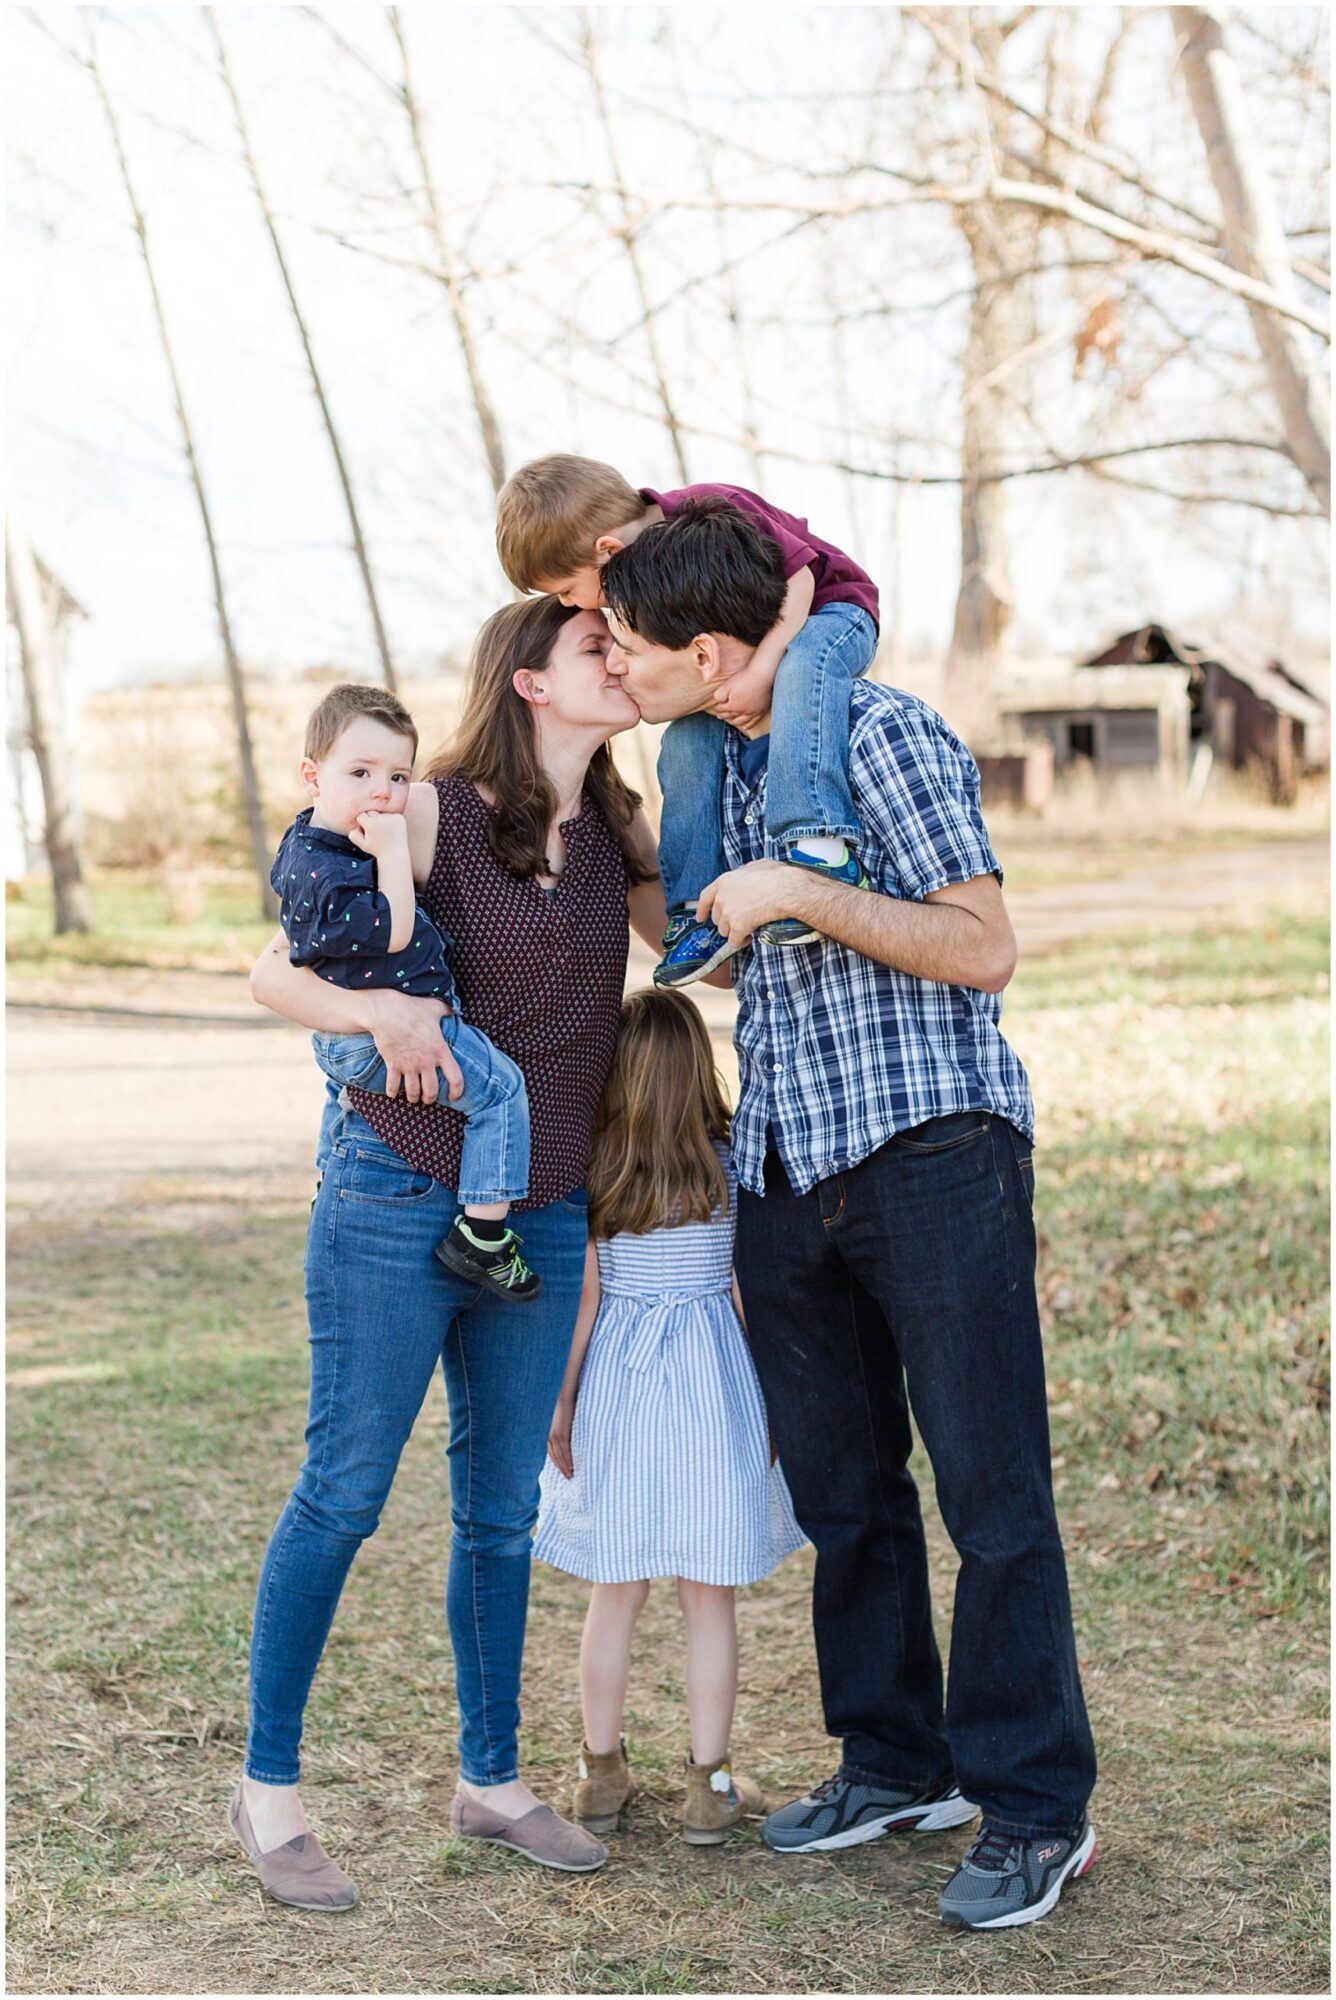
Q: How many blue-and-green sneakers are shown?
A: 2